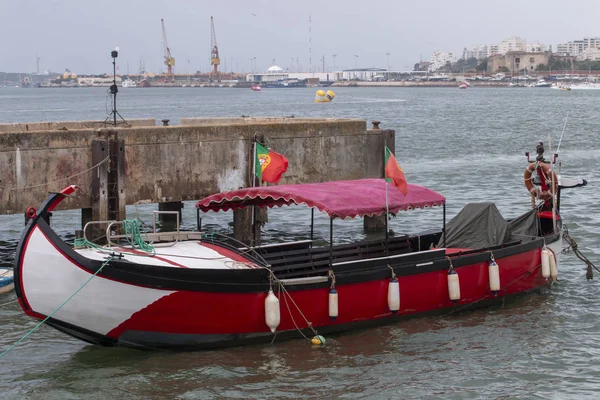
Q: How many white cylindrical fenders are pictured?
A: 7